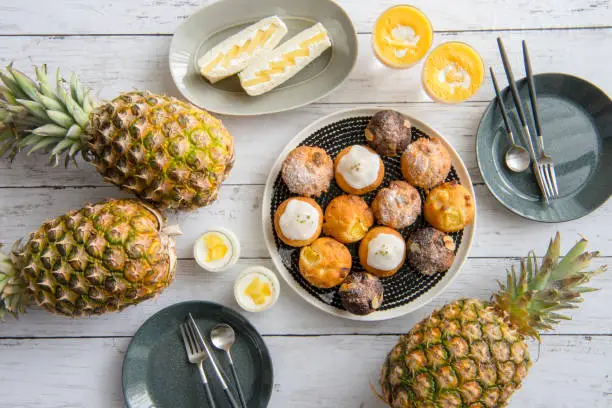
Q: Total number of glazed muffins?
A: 3